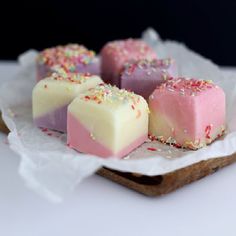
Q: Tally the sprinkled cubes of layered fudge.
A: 6